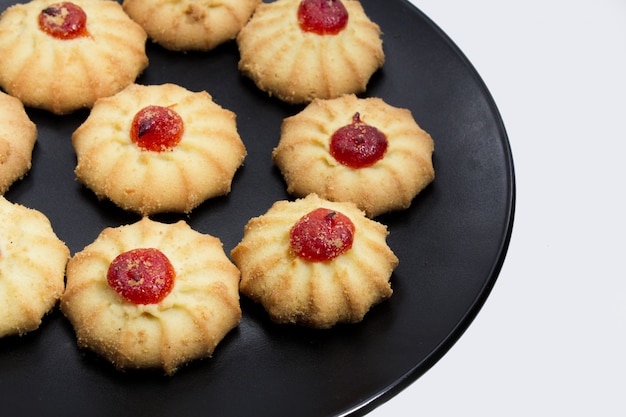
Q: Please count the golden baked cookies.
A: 9